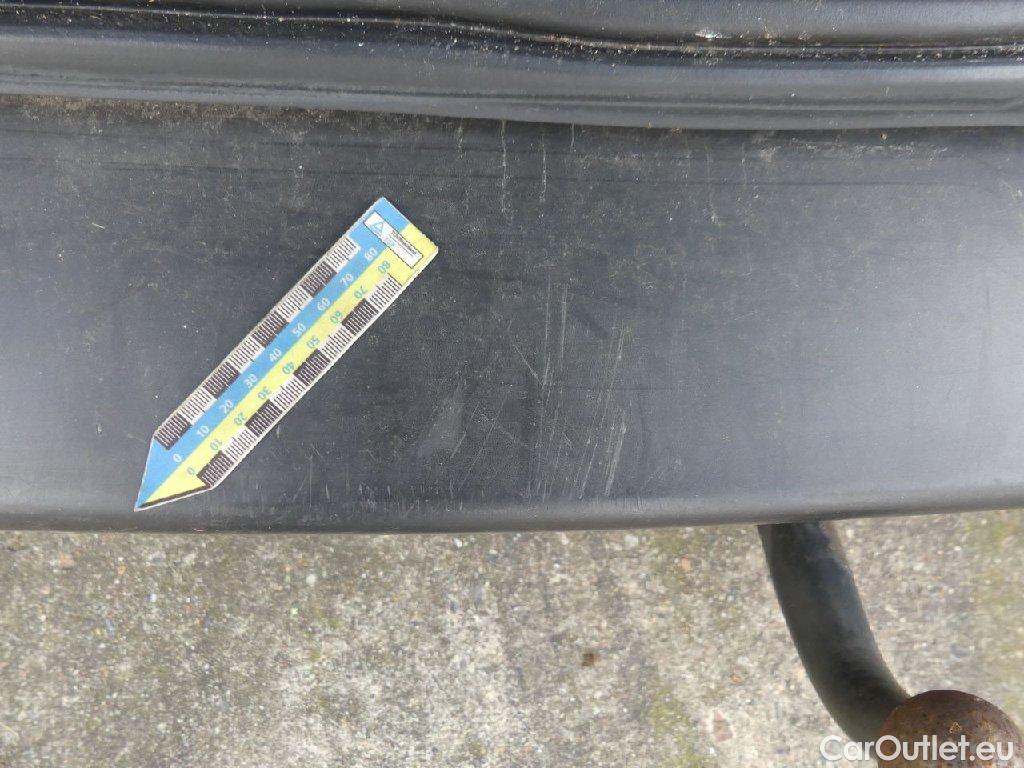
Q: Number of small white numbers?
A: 9